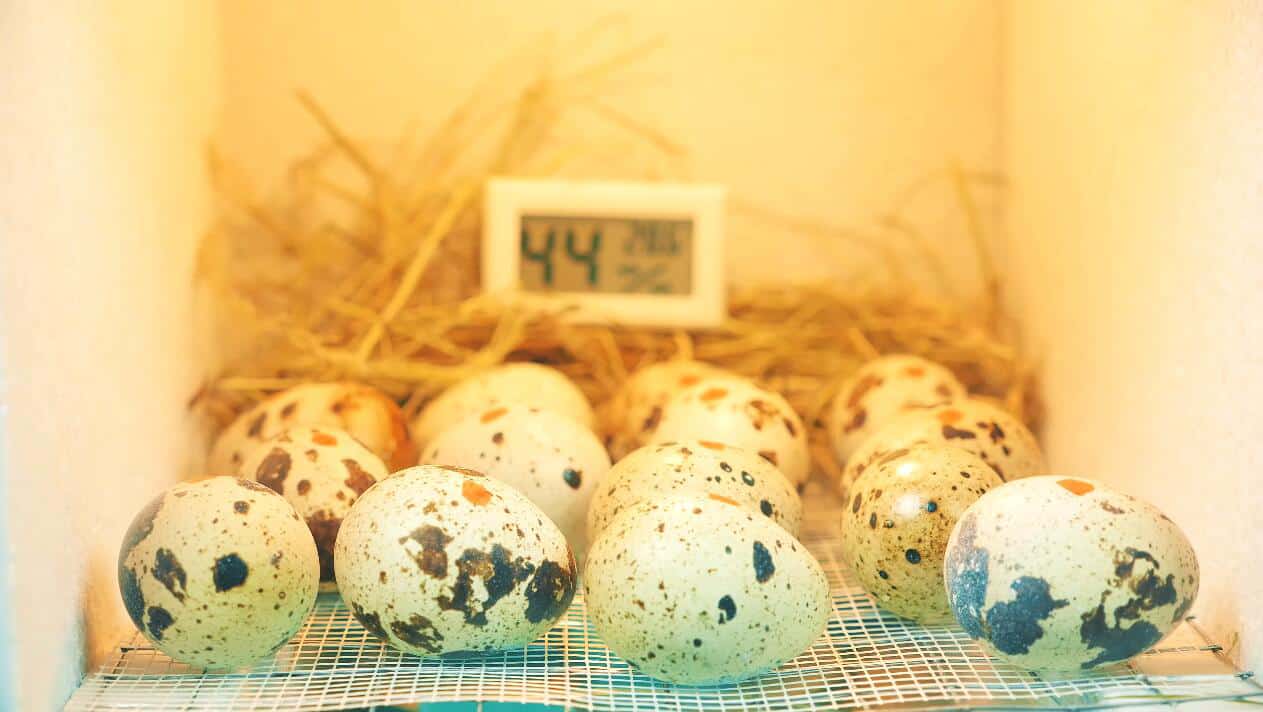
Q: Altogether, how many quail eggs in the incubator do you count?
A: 14